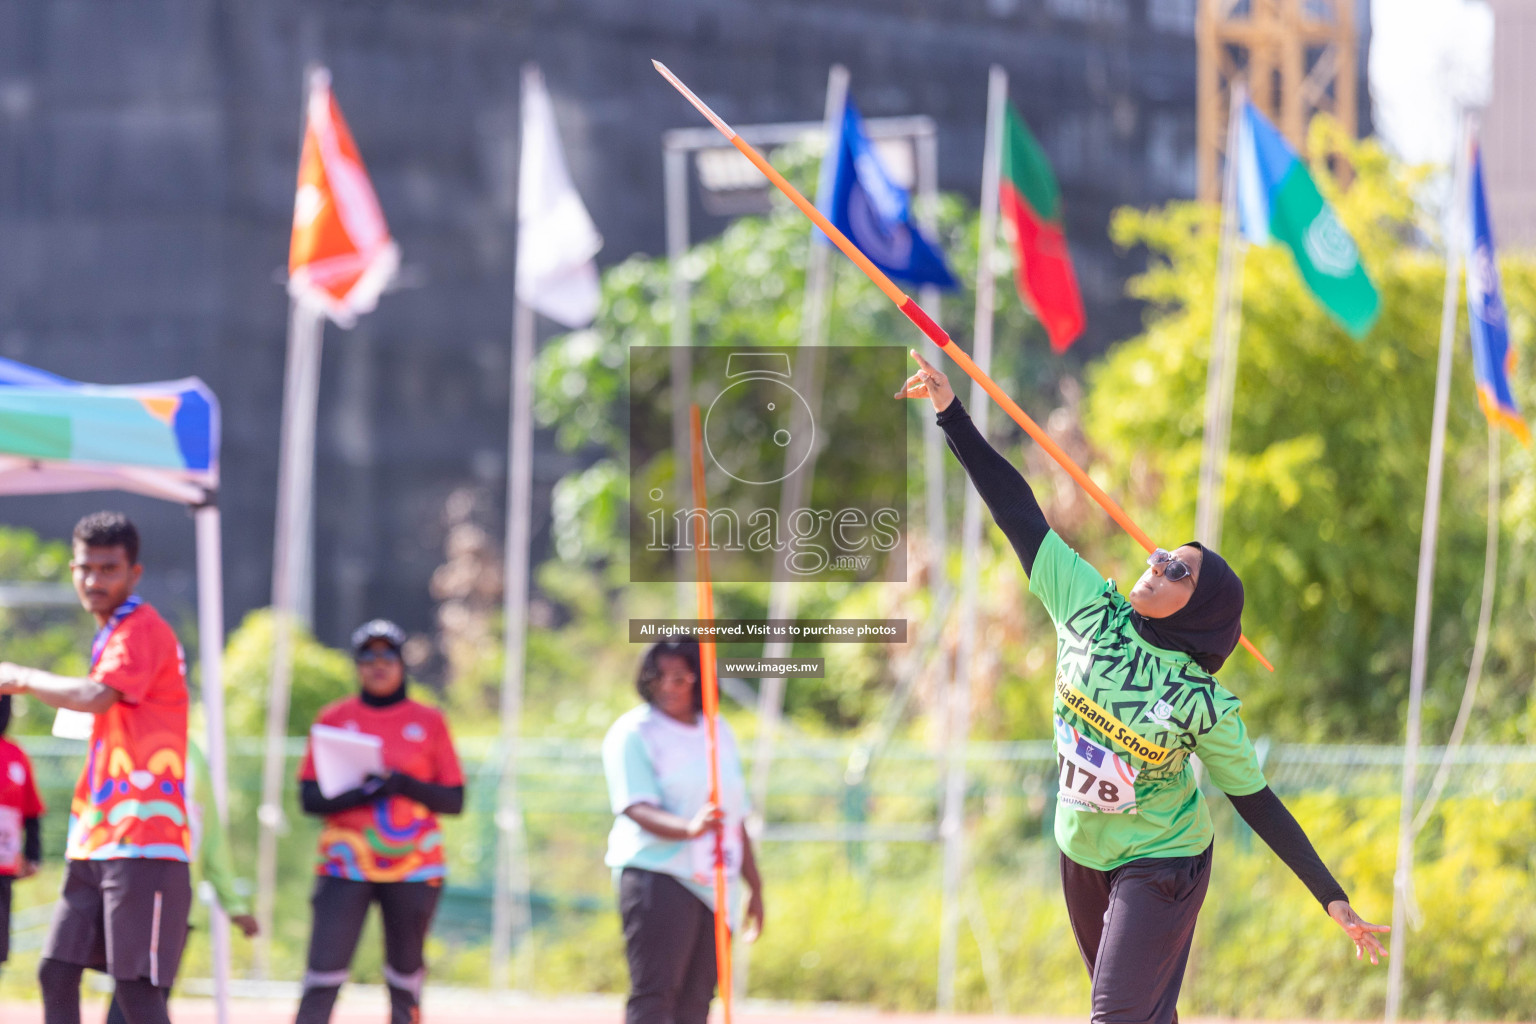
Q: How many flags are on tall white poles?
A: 6